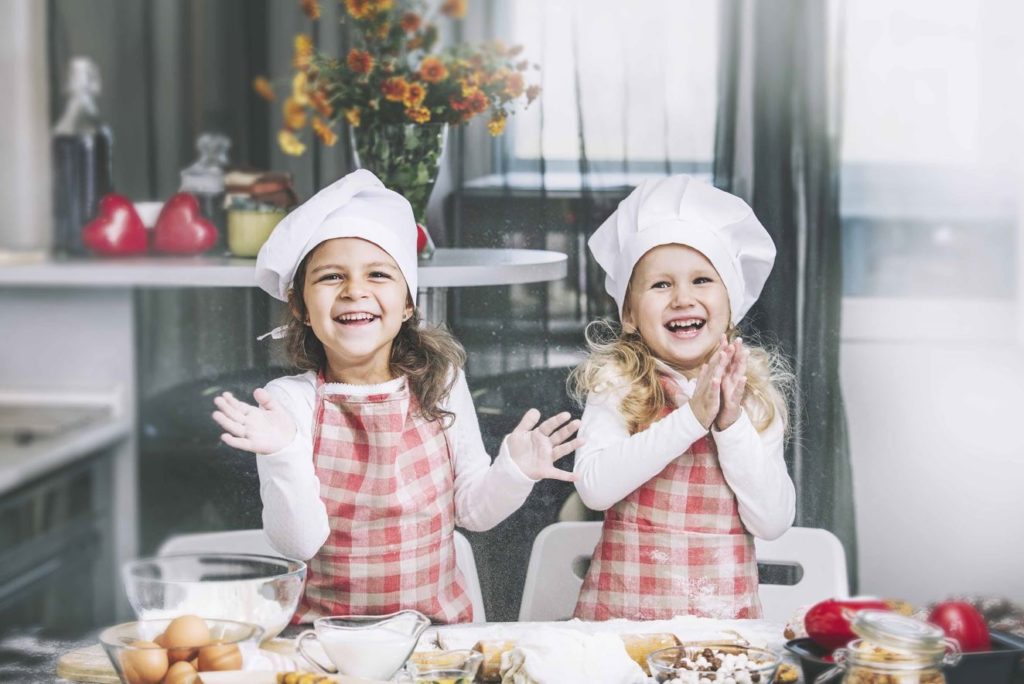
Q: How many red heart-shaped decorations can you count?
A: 2